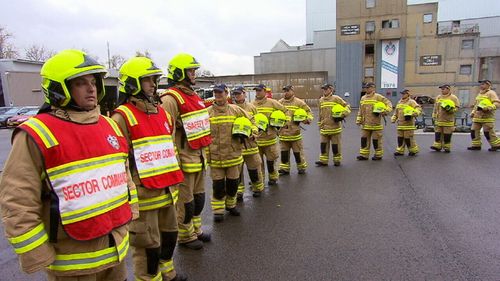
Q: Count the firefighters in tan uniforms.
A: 12